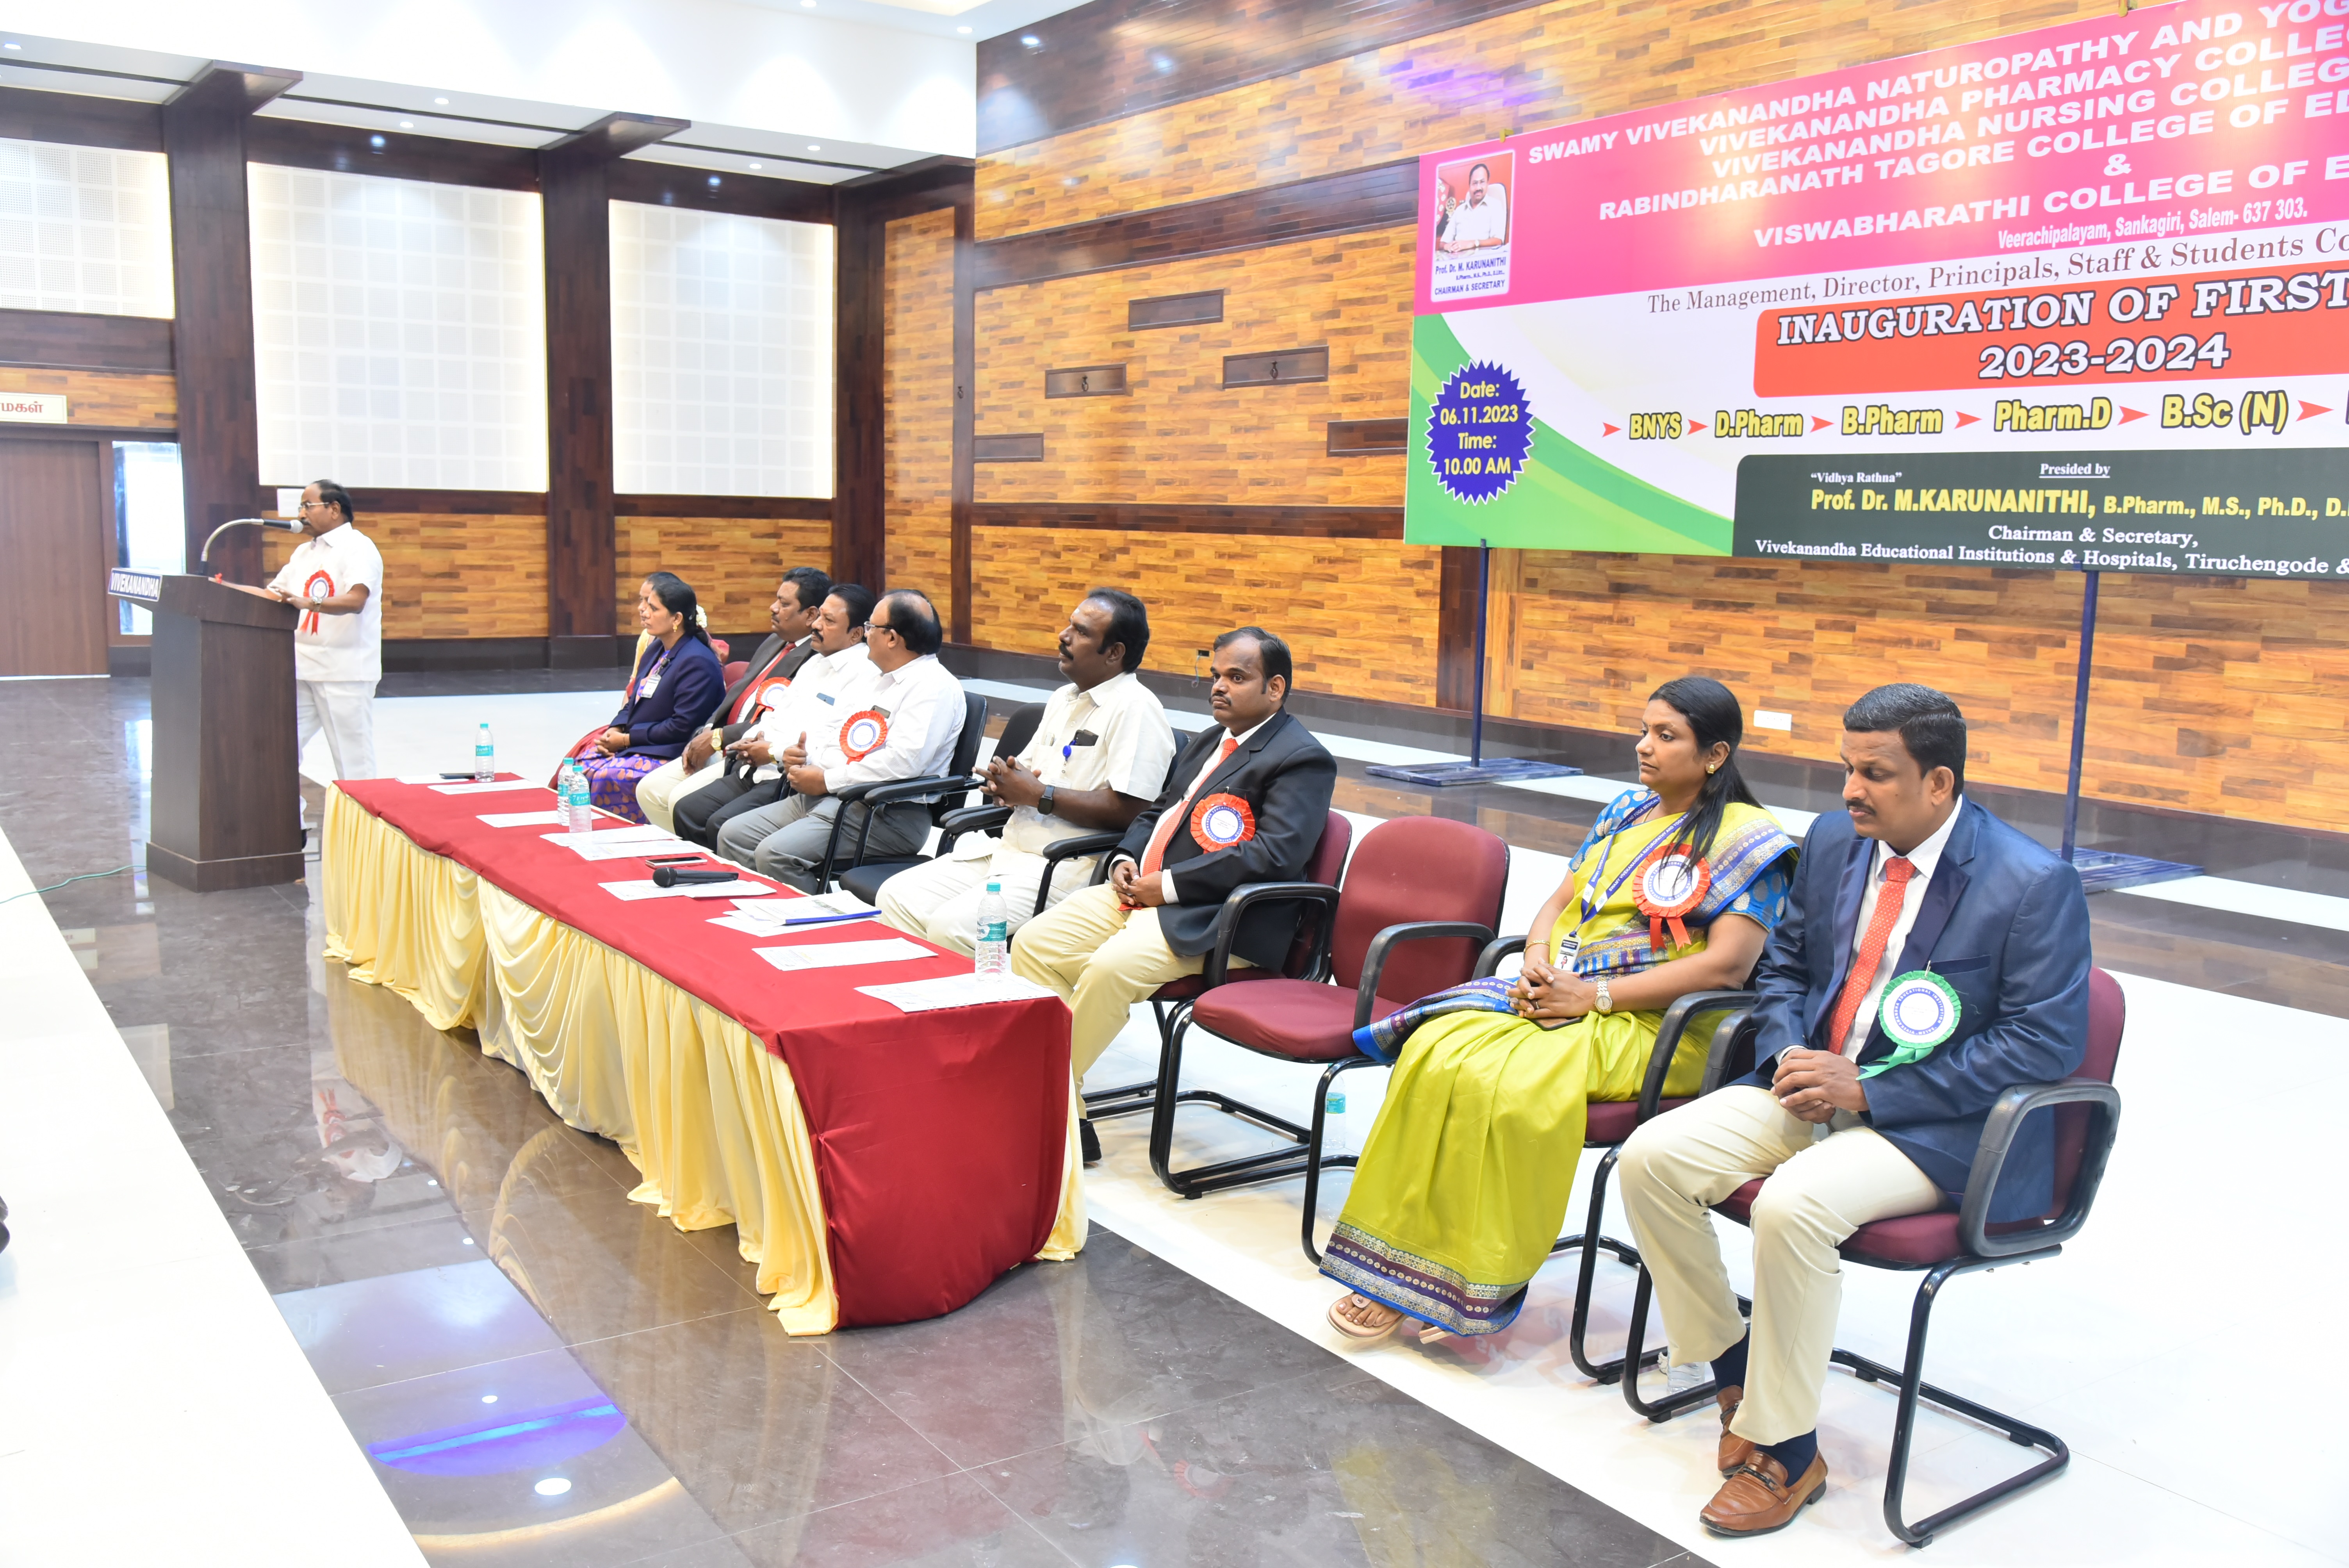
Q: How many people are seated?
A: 9